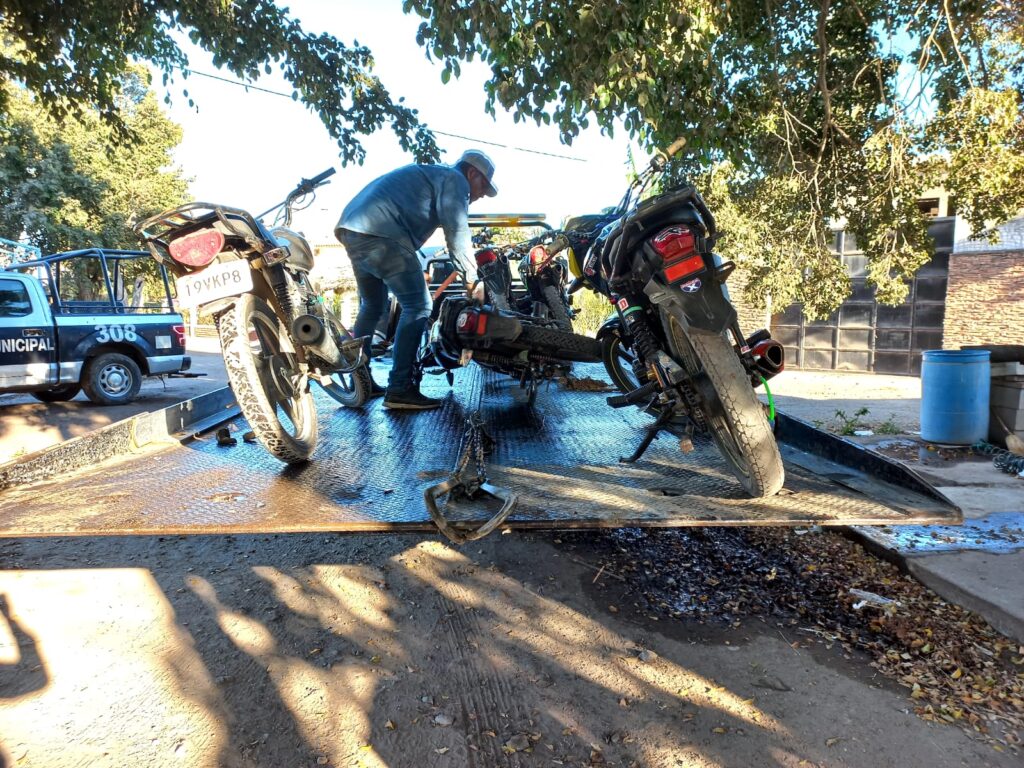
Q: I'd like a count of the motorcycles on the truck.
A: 5